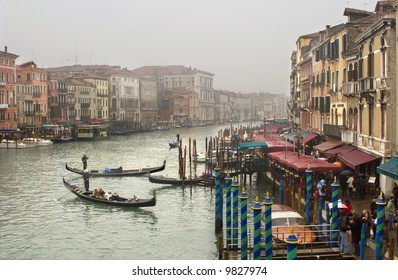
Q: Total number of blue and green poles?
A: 10